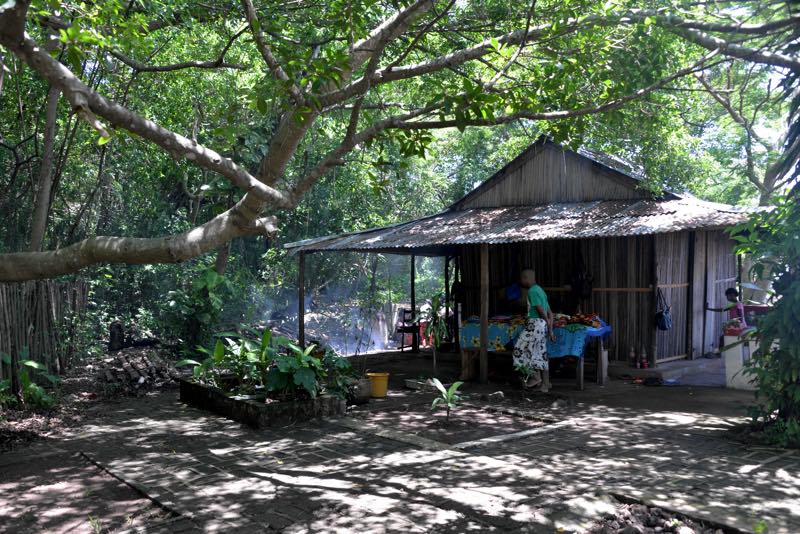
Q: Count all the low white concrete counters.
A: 1